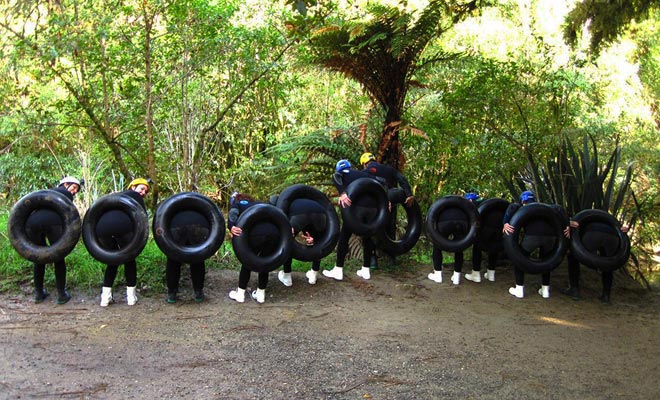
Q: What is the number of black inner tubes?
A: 11